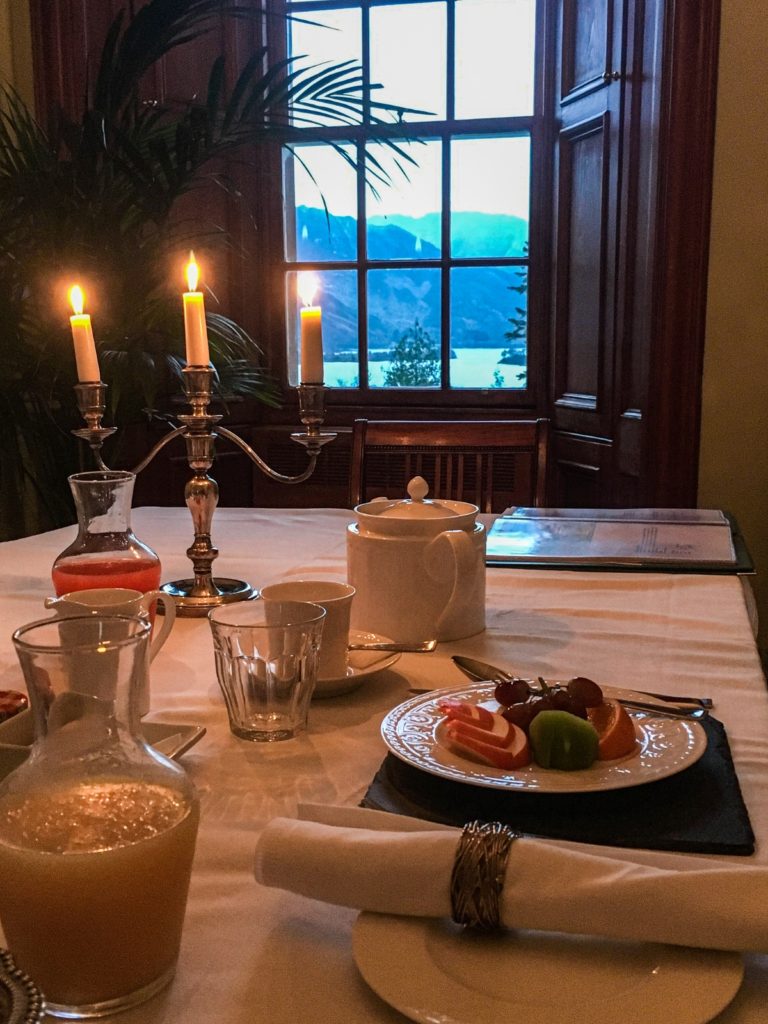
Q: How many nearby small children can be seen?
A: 0